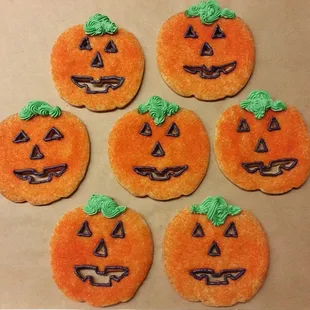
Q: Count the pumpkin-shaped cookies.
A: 7